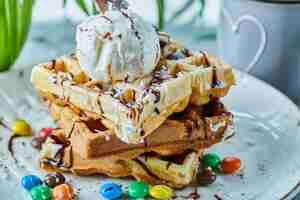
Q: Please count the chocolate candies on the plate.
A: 13